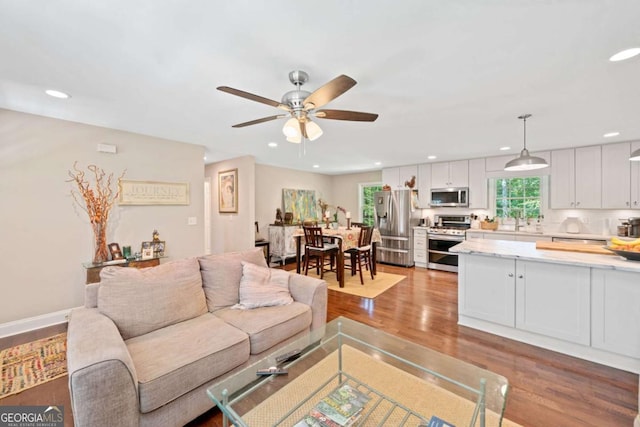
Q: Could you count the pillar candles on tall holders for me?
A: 2